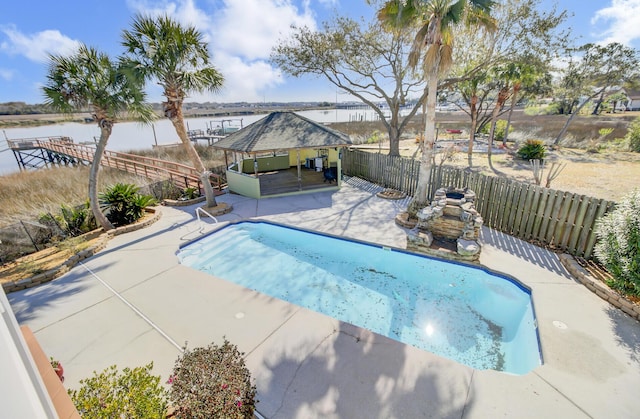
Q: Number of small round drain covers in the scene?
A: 2